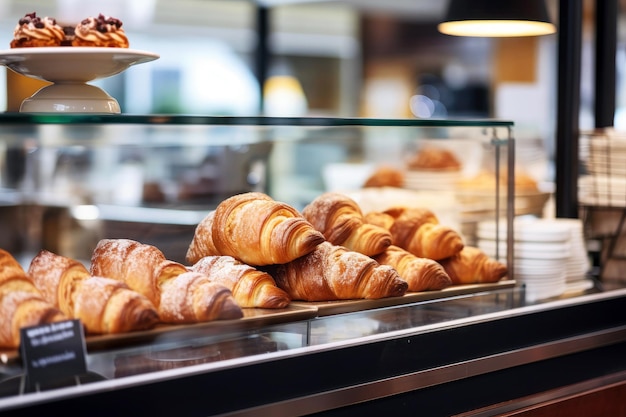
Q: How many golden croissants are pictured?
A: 10